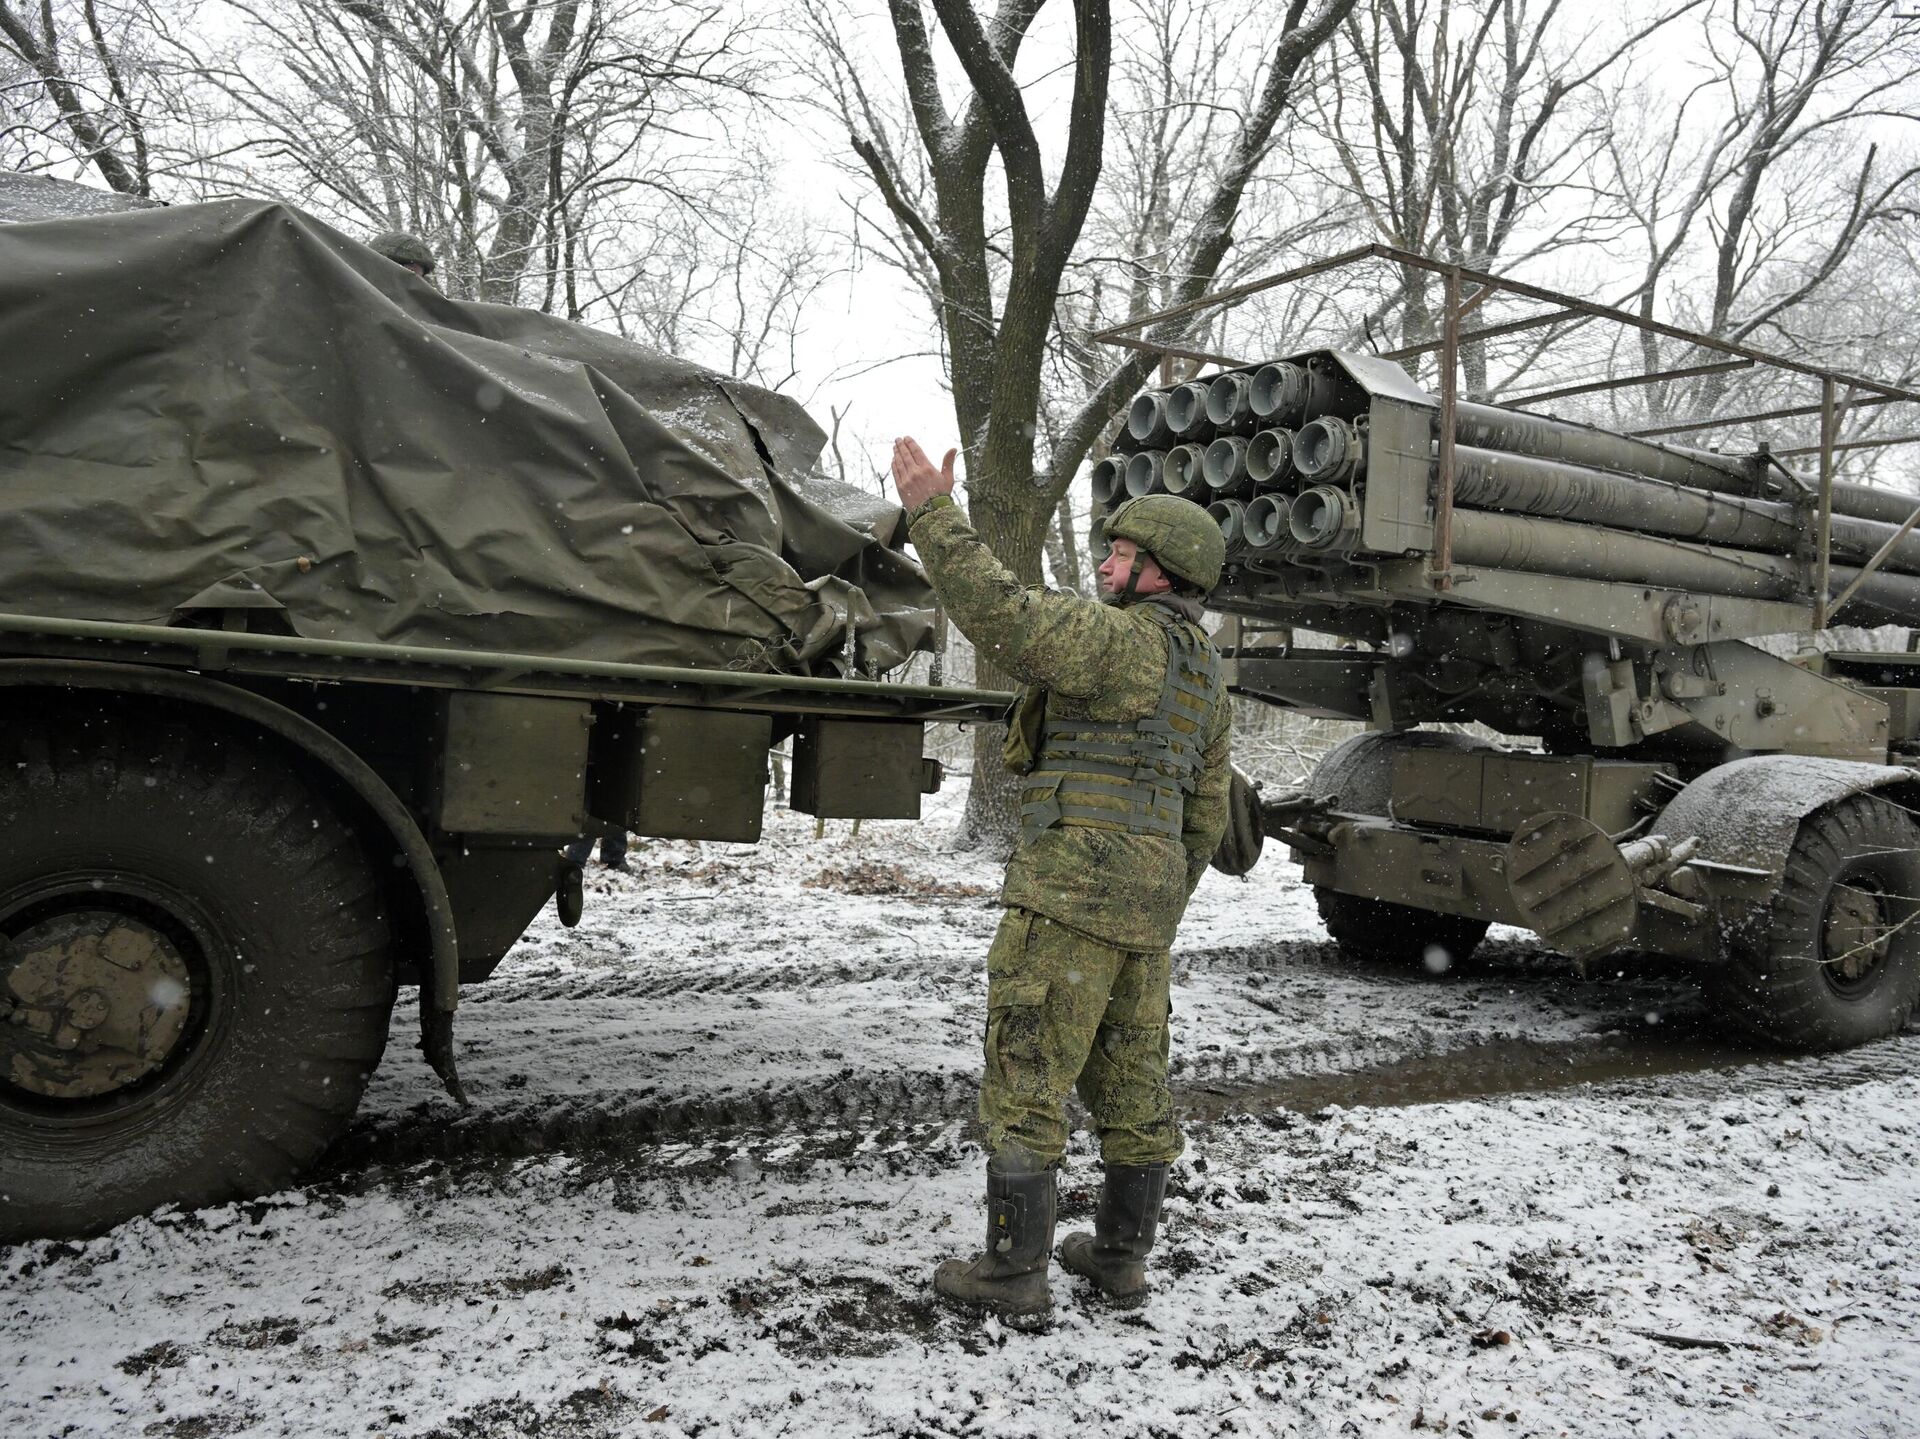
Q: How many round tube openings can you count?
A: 14